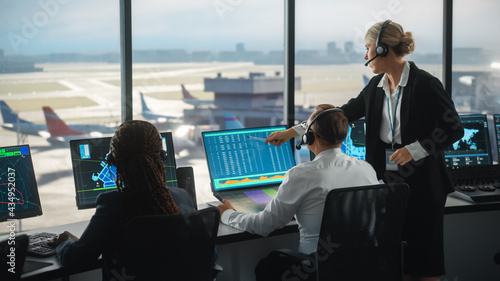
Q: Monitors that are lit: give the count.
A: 6